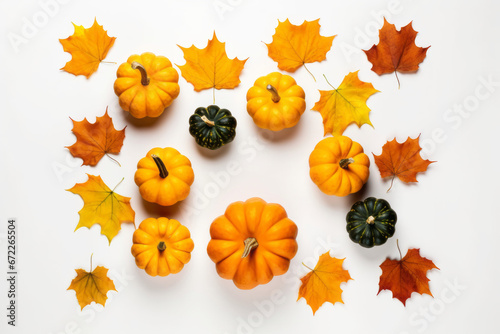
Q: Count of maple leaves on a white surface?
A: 11